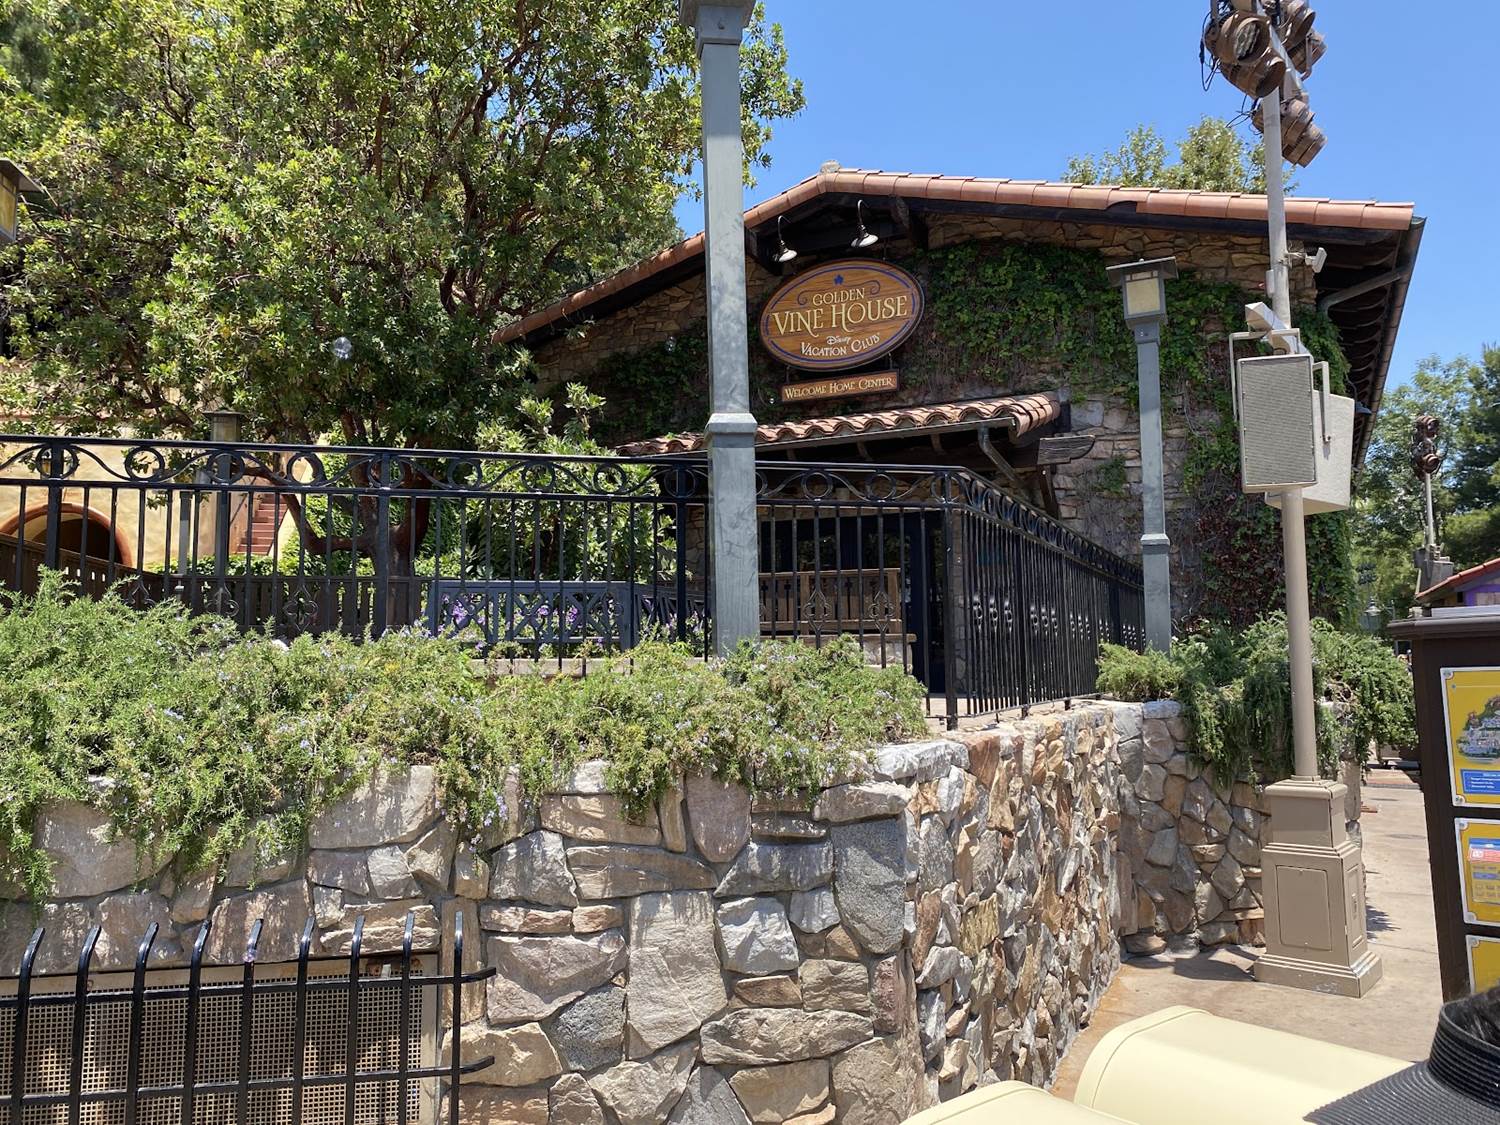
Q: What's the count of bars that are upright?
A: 9